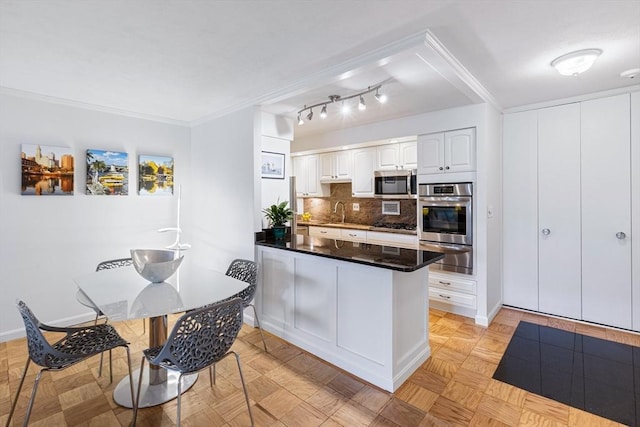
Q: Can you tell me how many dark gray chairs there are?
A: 4